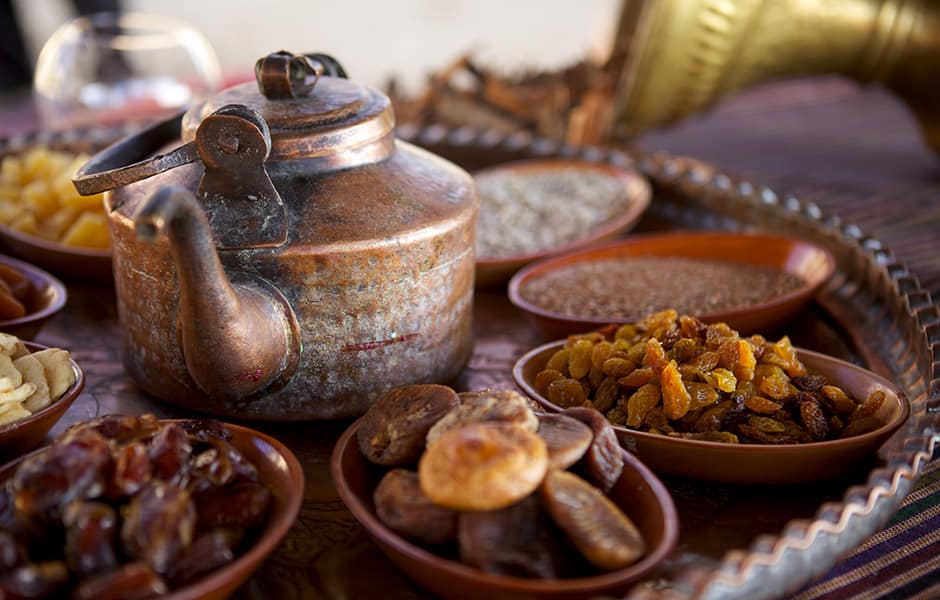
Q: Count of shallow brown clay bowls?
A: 8